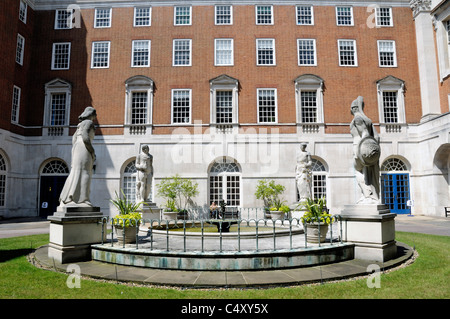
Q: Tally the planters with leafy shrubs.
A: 4